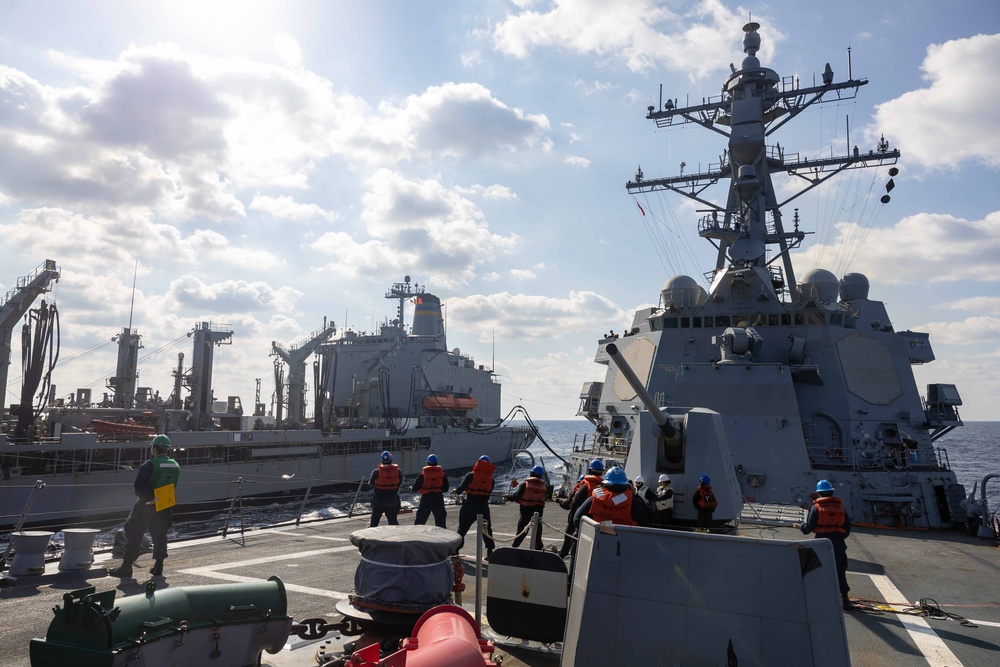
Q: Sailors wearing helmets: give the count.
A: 12